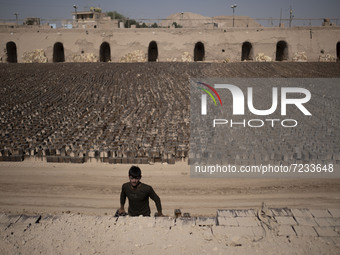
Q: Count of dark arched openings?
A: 8